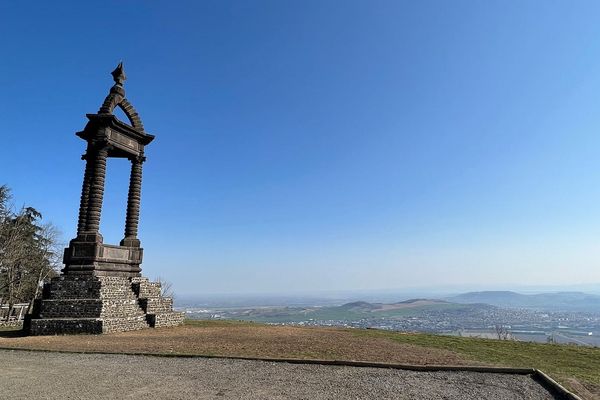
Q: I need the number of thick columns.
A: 3